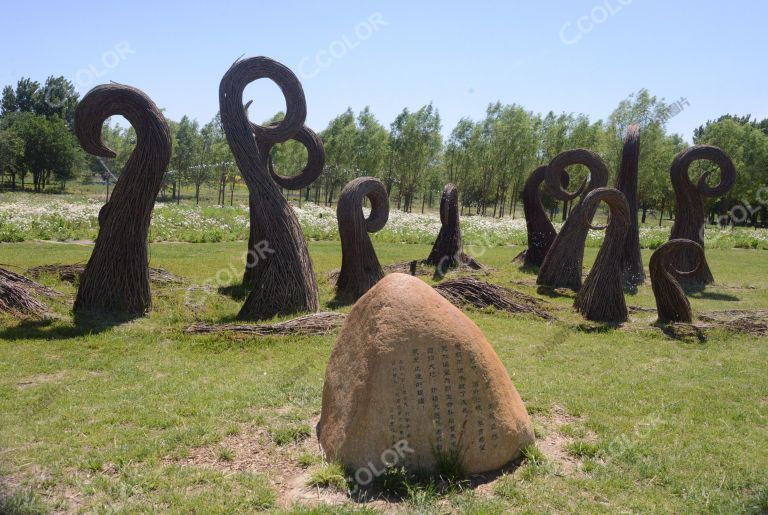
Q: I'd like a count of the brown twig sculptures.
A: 11